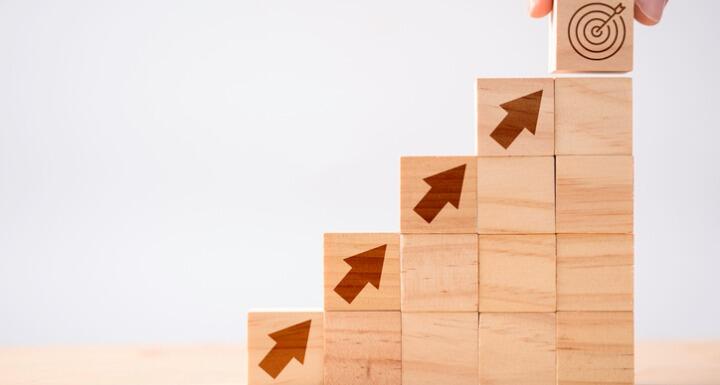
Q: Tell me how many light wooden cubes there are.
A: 15